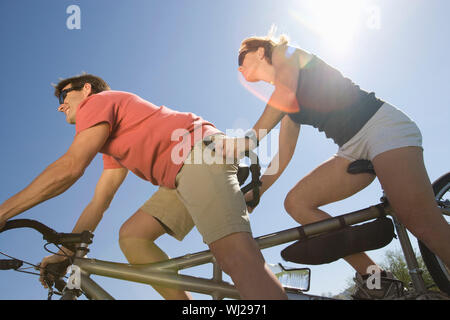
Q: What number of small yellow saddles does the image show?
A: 0